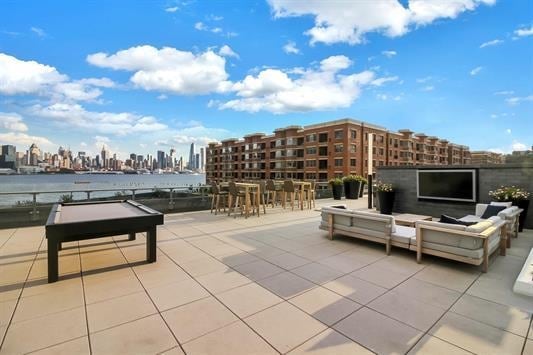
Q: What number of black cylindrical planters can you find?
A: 5